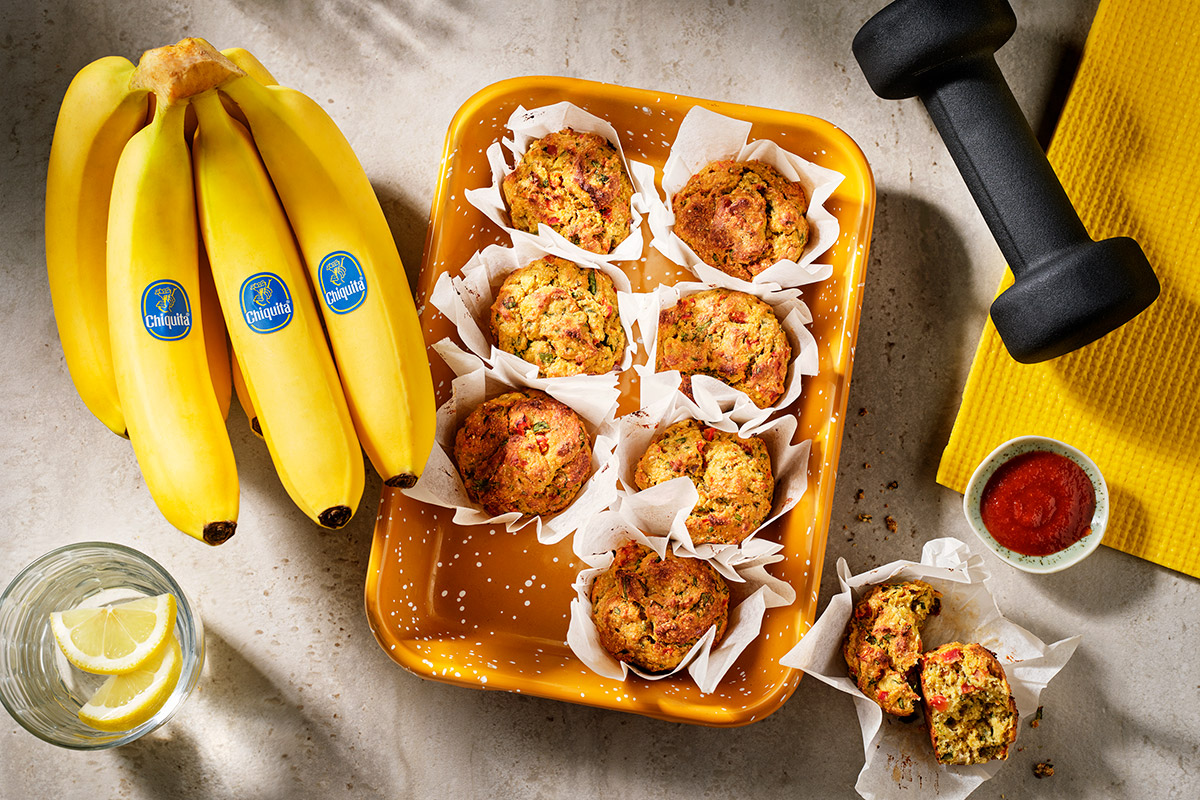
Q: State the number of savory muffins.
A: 8